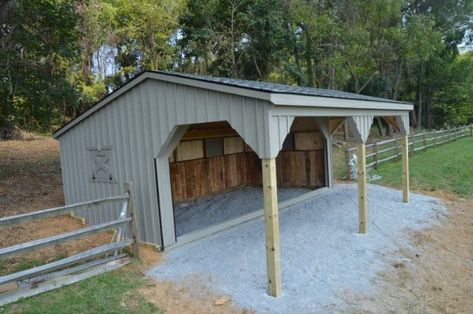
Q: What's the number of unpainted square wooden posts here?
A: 3